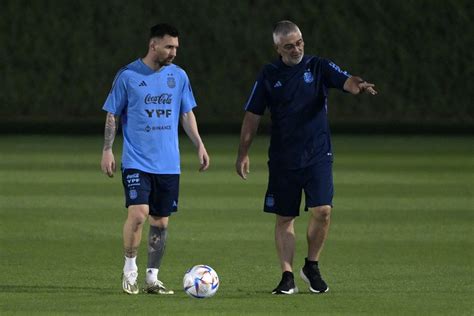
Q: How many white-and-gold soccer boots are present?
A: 2